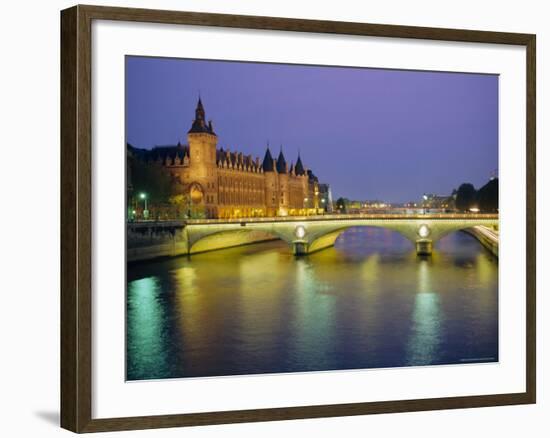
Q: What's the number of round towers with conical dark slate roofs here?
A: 3